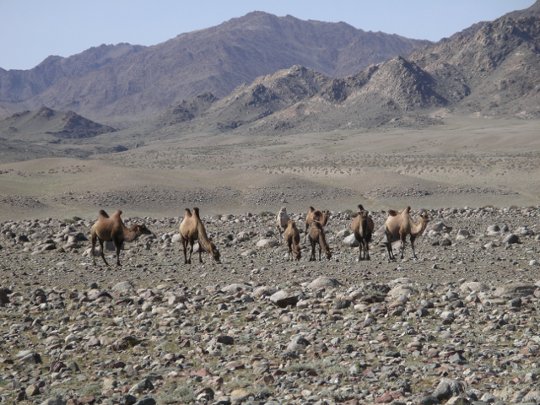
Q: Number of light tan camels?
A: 1